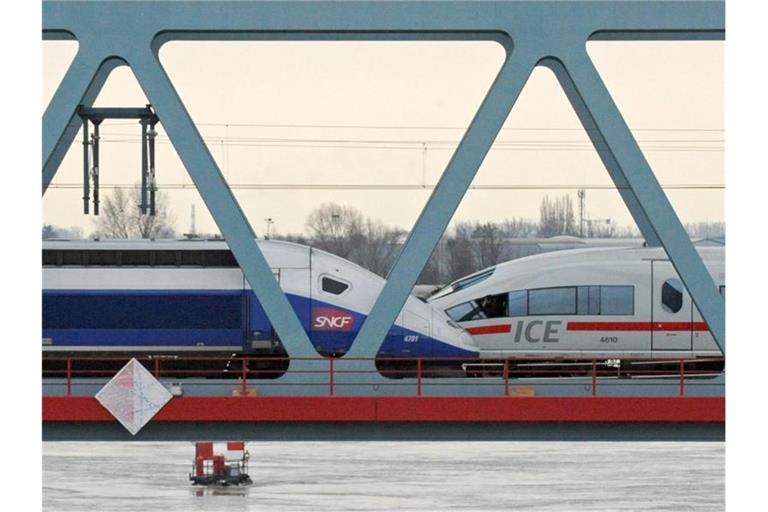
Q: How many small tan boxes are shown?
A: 2